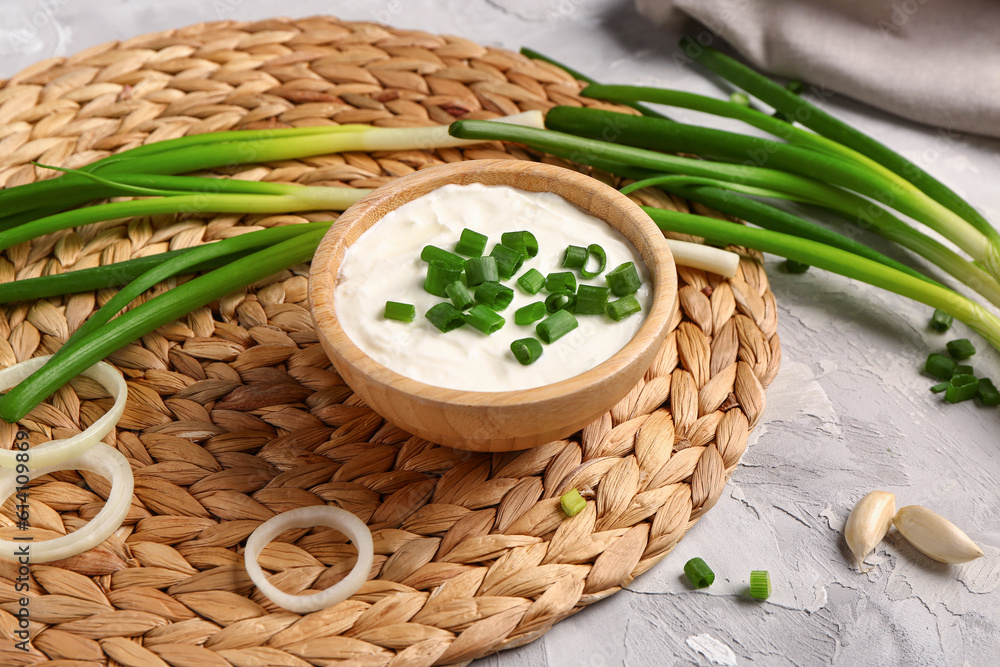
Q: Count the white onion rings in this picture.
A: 3